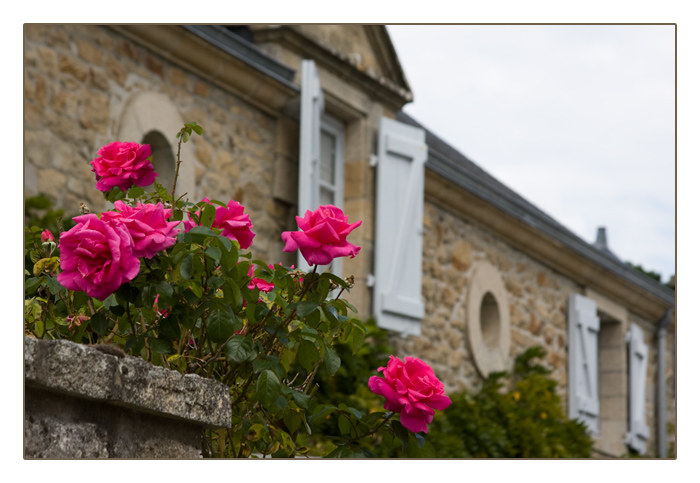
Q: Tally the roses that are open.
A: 6